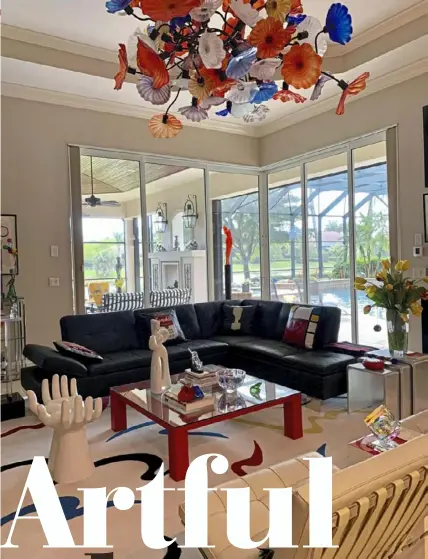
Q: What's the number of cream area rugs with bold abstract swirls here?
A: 1